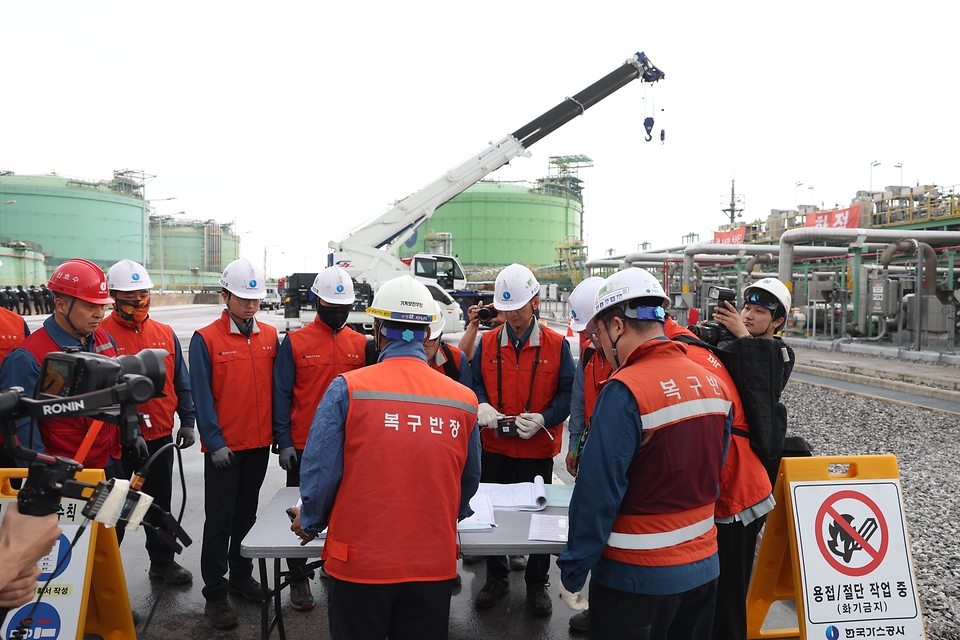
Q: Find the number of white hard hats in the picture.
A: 9